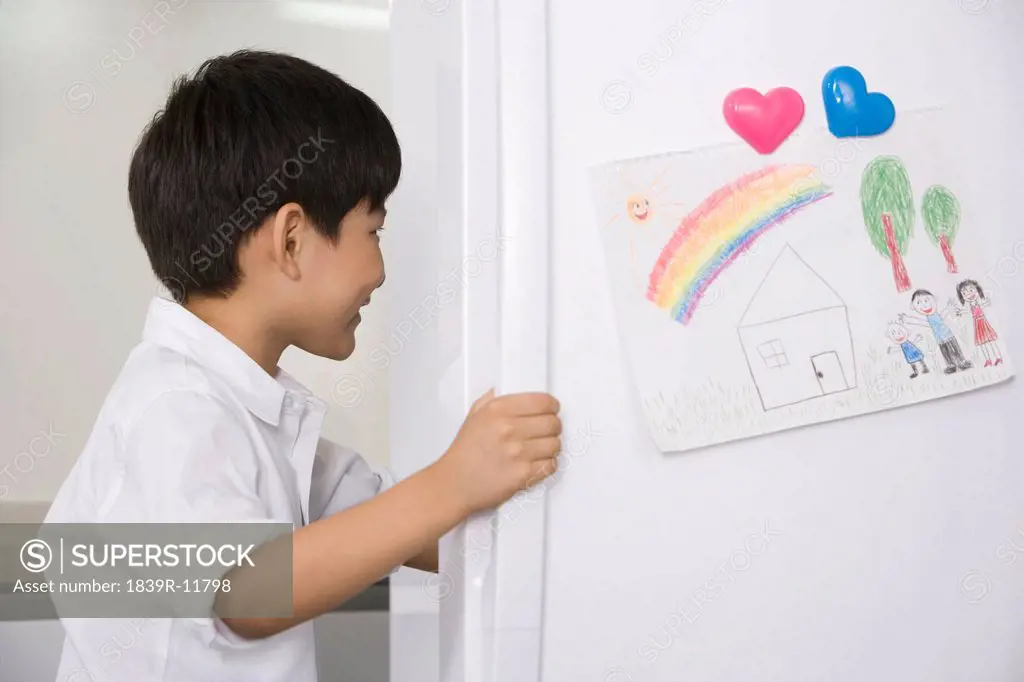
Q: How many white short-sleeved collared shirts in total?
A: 1